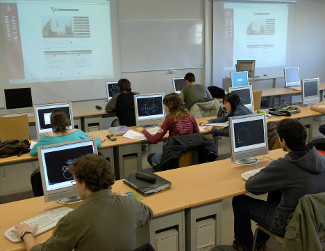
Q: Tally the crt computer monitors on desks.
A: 0